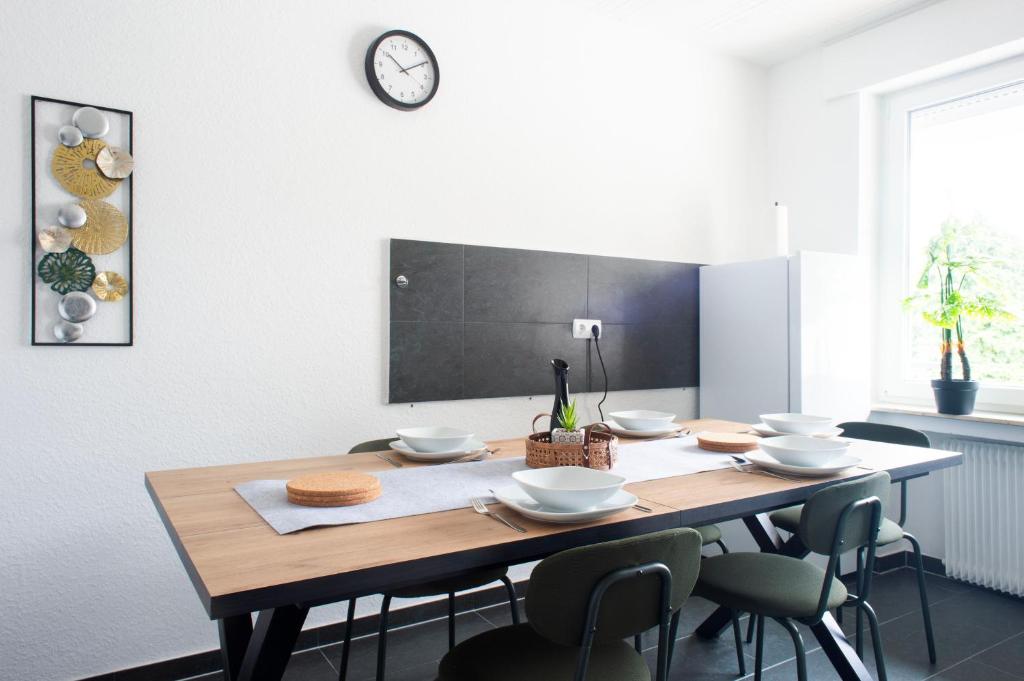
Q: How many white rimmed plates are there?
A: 5